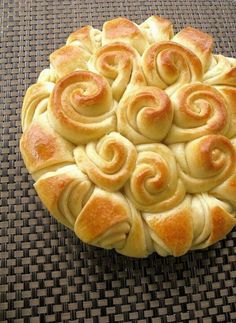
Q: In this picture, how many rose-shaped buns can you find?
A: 8